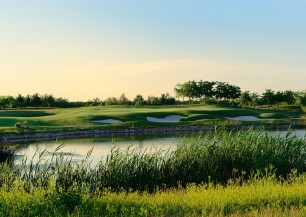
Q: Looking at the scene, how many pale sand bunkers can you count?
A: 3